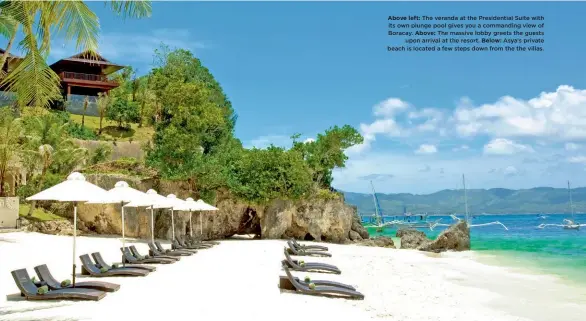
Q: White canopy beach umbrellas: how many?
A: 6